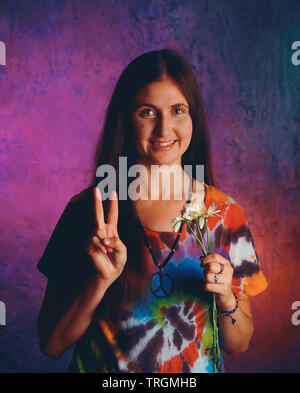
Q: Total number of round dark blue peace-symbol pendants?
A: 1